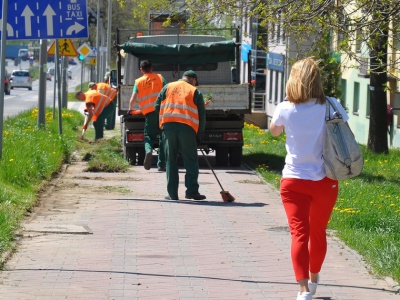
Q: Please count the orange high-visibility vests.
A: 4